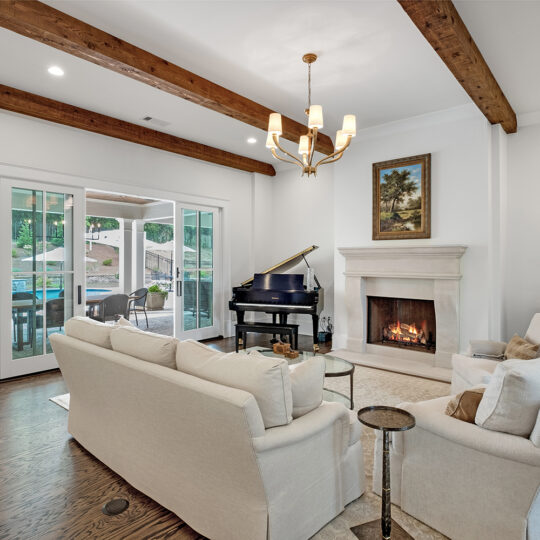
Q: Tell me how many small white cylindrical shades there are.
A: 6